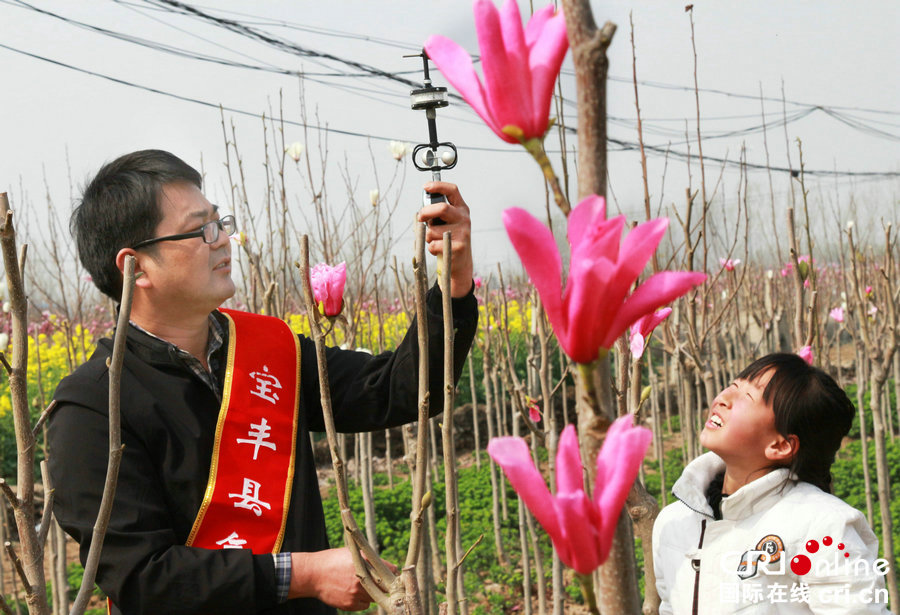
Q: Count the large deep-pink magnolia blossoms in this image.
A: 3